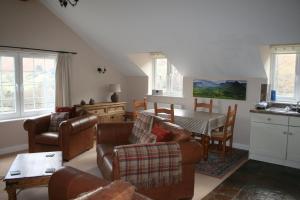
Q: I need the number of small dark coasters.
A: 3